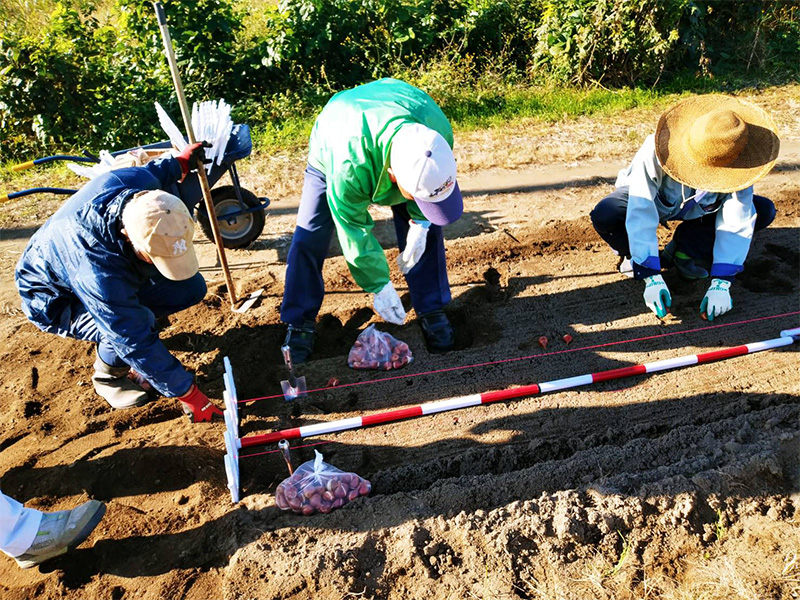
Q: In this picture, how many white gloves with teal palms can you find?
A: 2